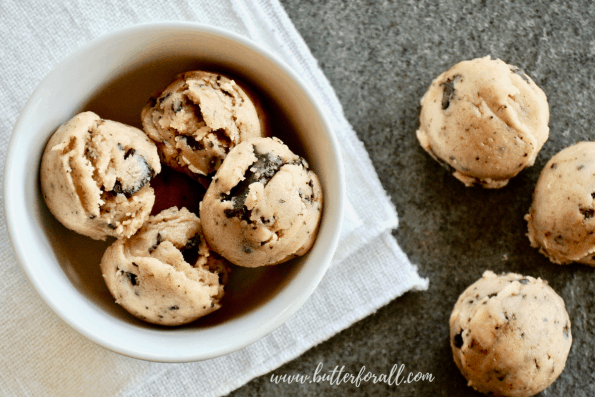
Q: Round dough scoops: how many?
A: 7